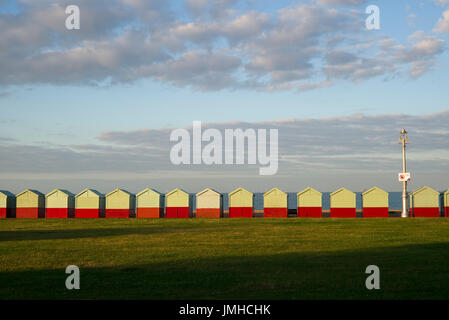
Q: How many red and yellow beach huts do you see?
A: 15